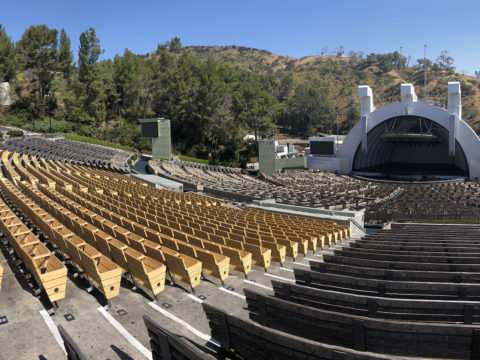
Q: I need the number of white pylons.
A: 3